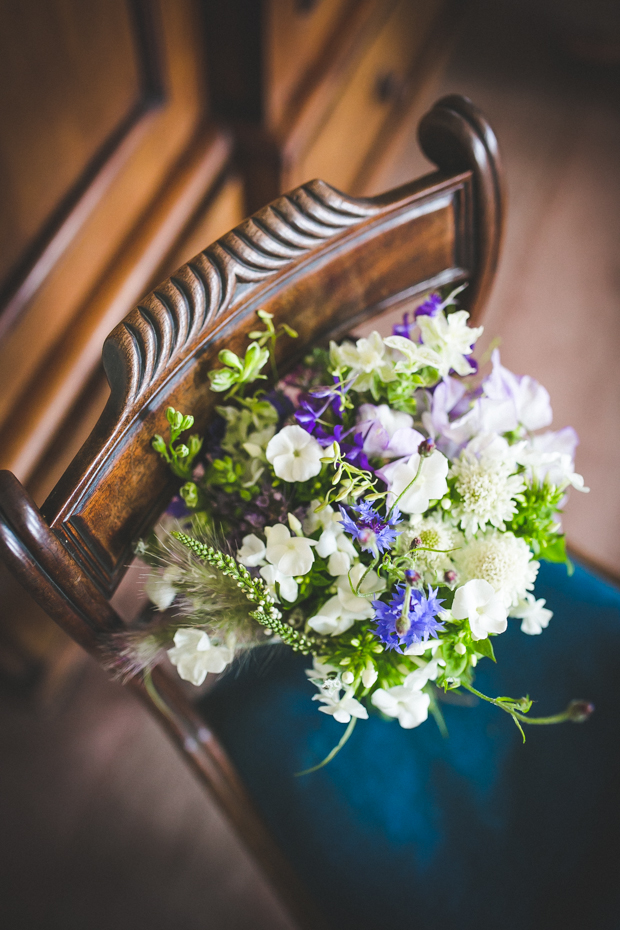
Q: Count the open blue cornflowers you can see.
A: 2